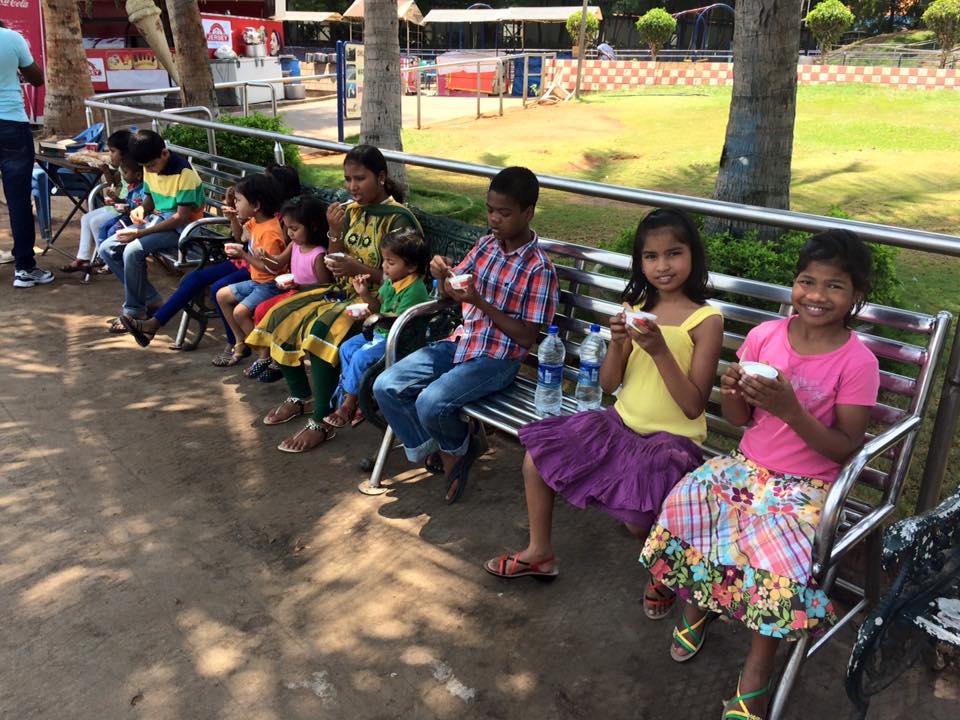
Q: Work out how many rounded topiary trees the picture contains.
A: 4